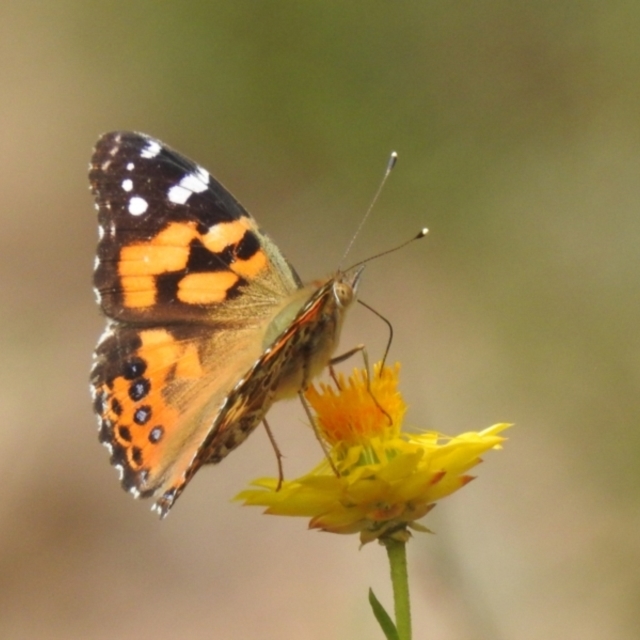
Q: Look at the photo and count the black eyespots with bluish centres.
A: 4